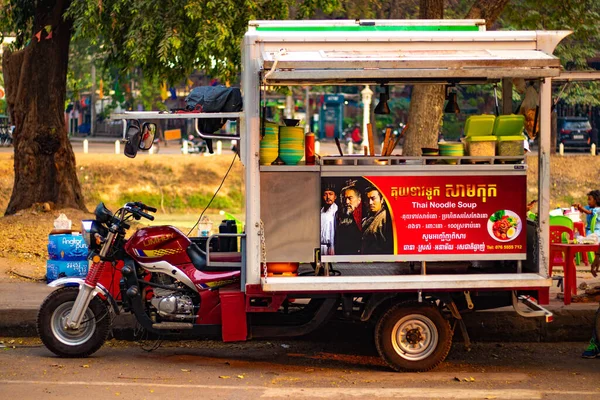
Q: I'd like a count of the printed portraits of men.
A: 3